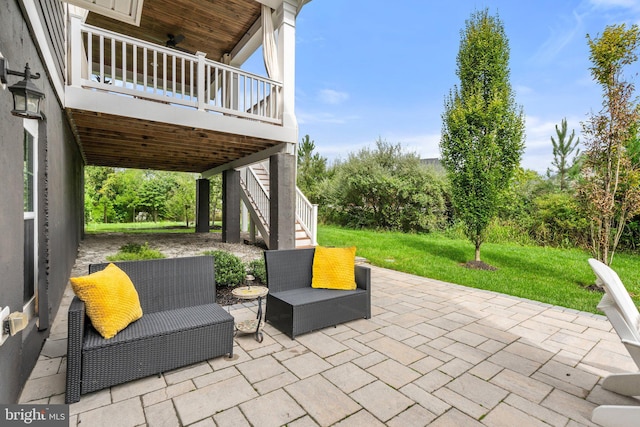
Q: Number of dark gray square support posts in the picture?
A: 3